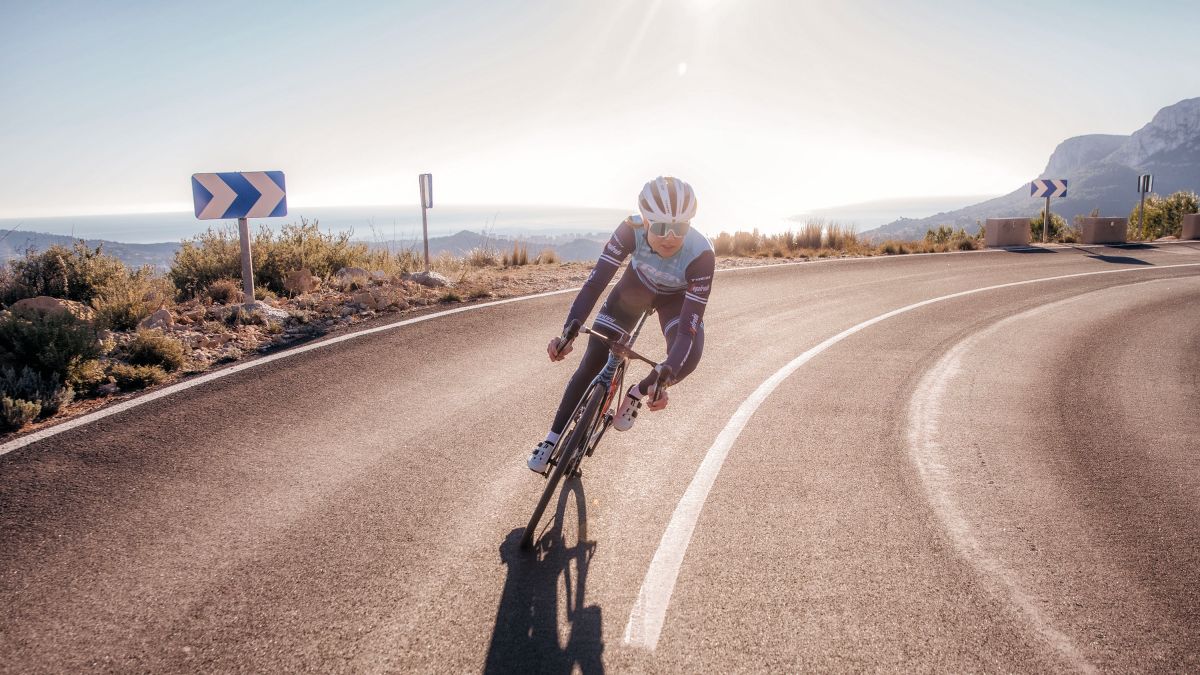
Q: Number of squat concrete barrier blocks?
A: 3